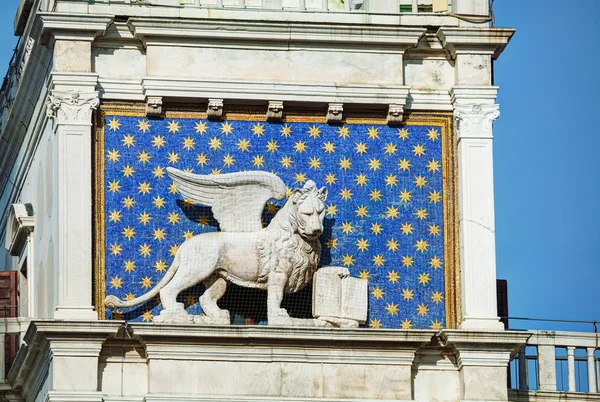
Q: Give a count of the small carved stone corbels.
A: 5